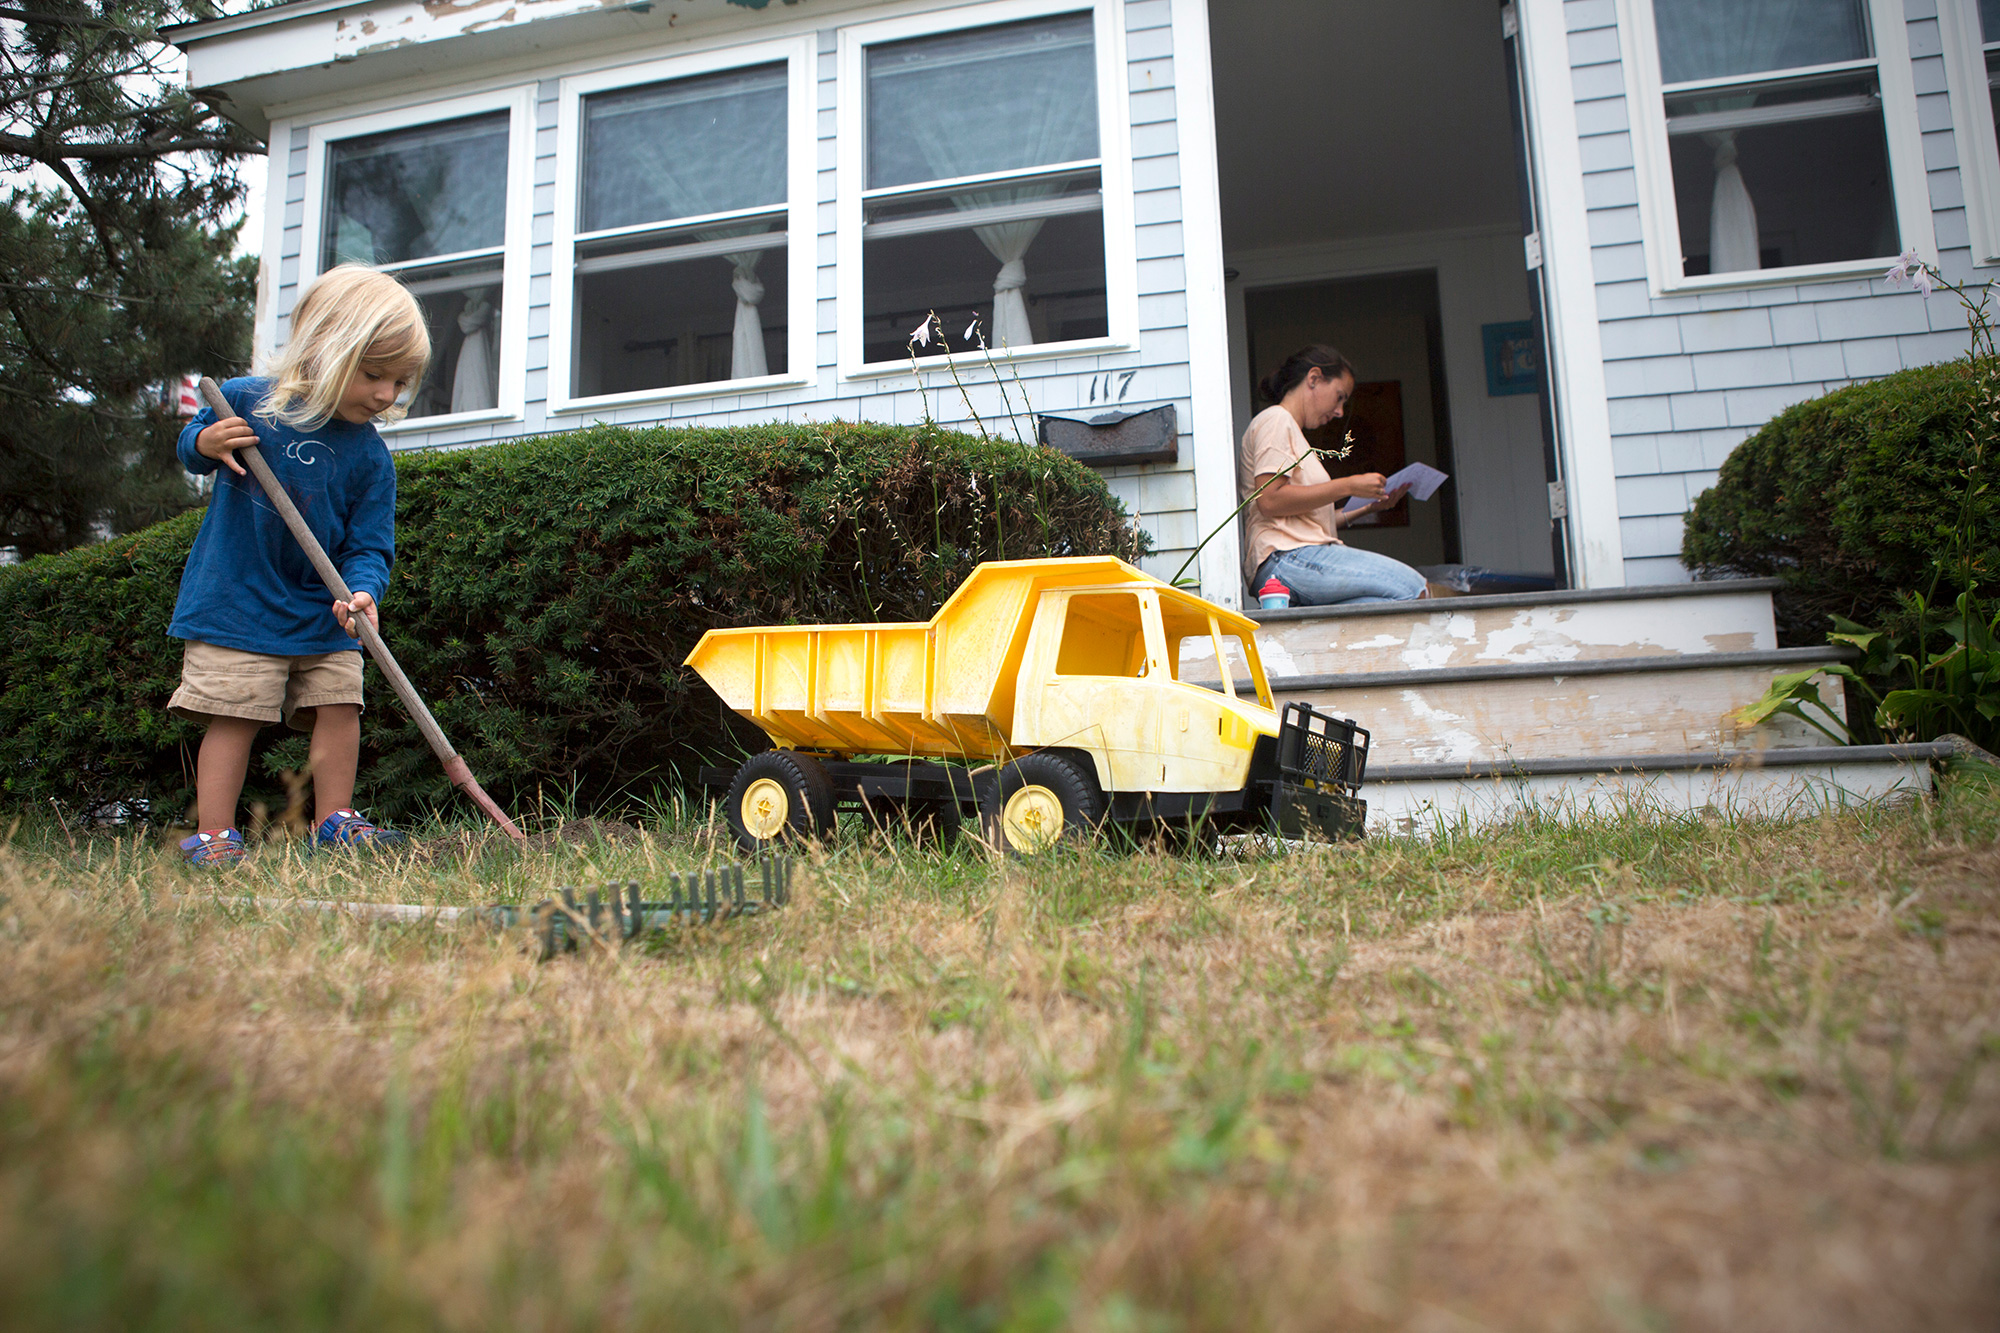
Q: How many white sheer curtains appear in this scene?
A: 4